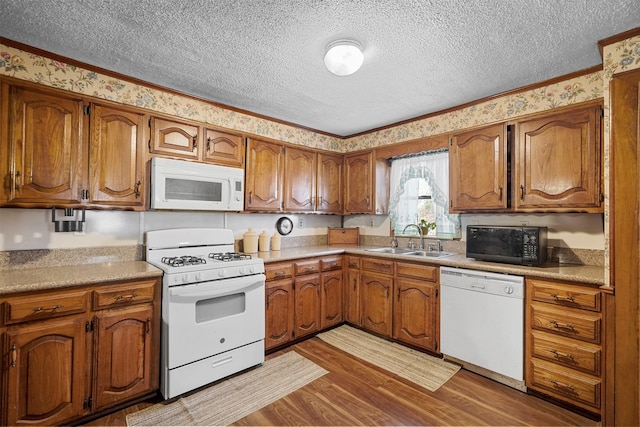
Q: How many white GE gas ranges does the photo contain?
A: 1